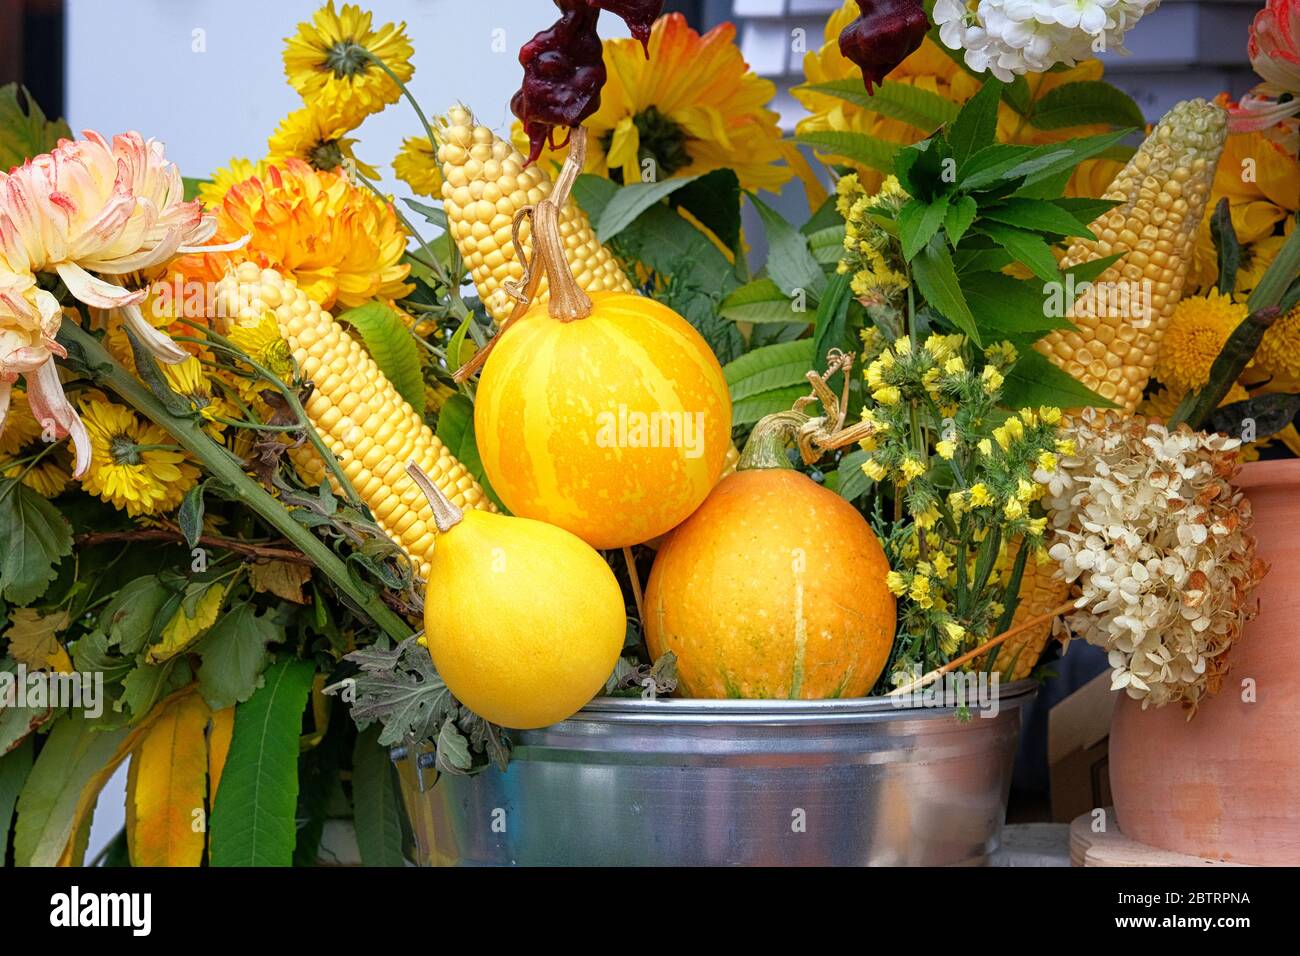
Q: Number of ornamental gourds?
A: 3